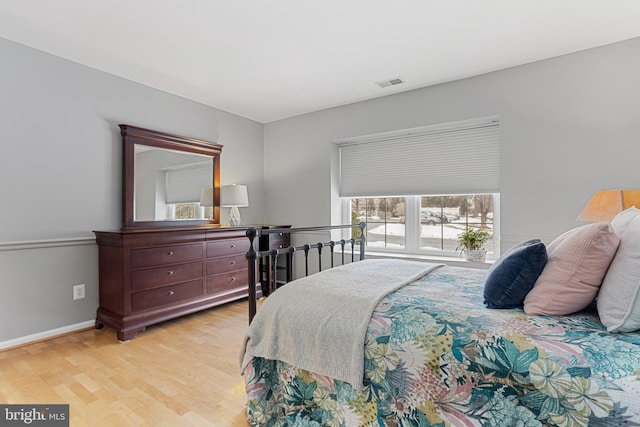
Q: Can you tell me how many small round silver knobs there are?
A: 8